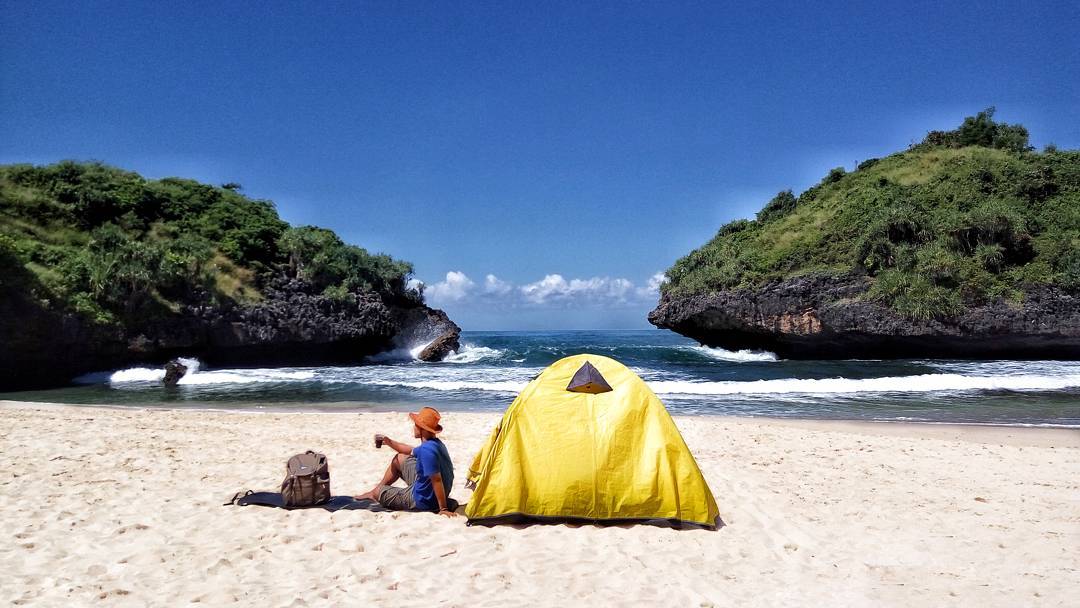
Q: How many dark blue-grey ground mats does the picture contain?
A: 1